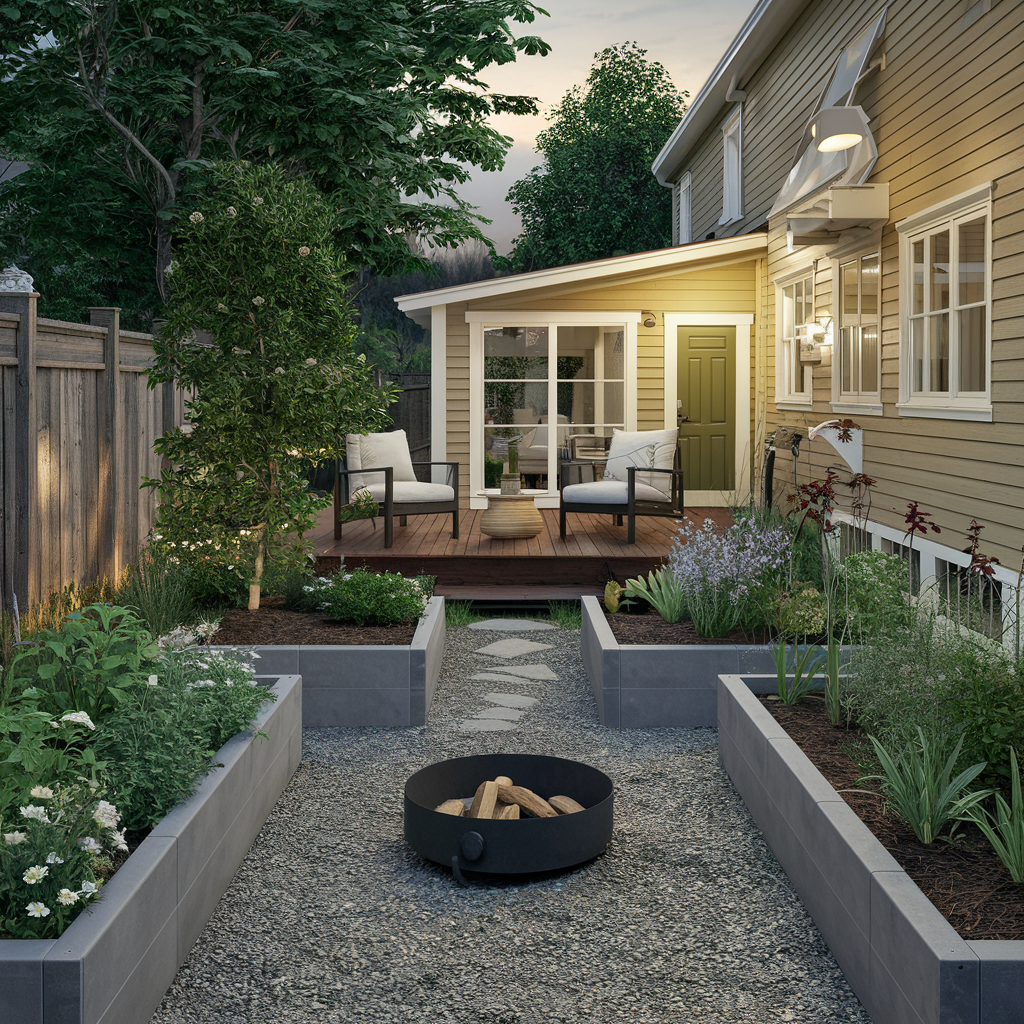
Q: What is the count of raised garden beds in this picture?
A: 4